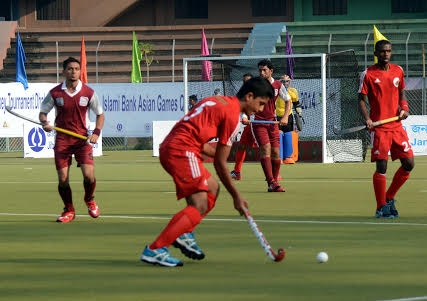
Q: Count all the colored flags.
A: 6